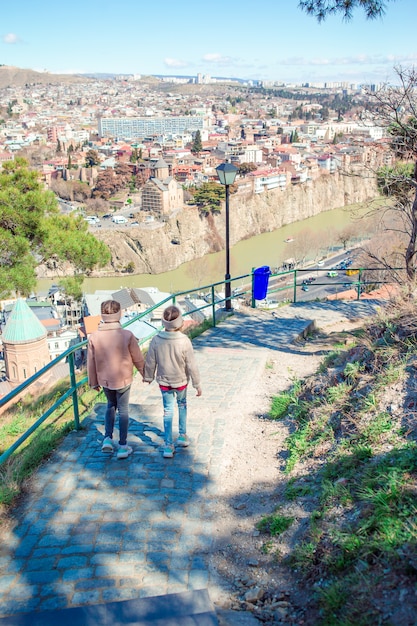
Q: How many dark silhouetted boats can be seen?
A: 0